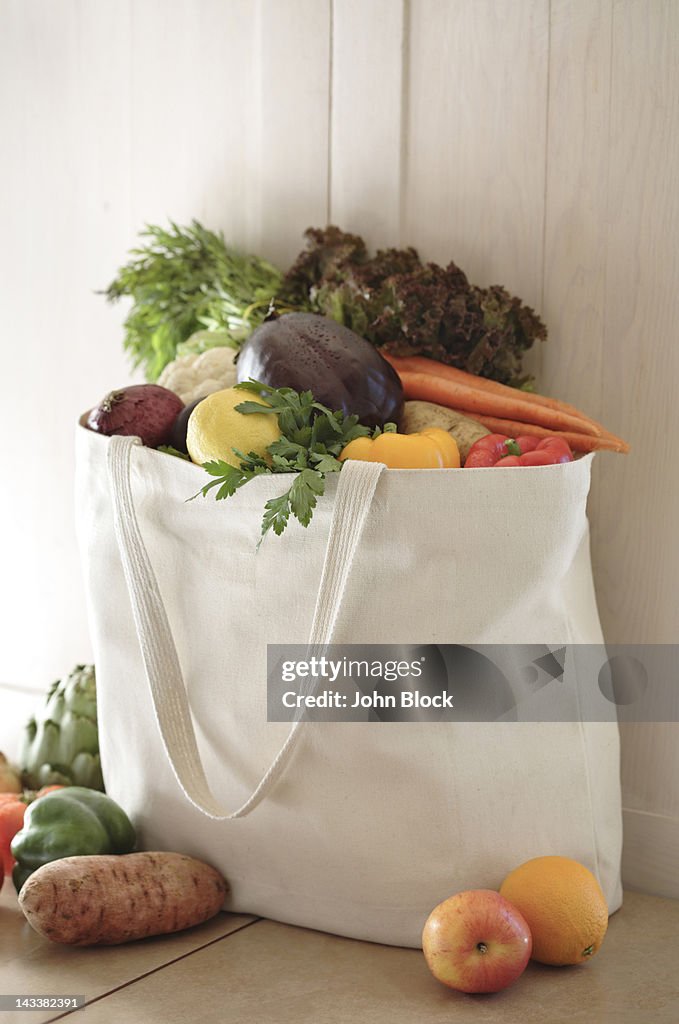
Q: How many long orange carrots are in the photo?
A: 3